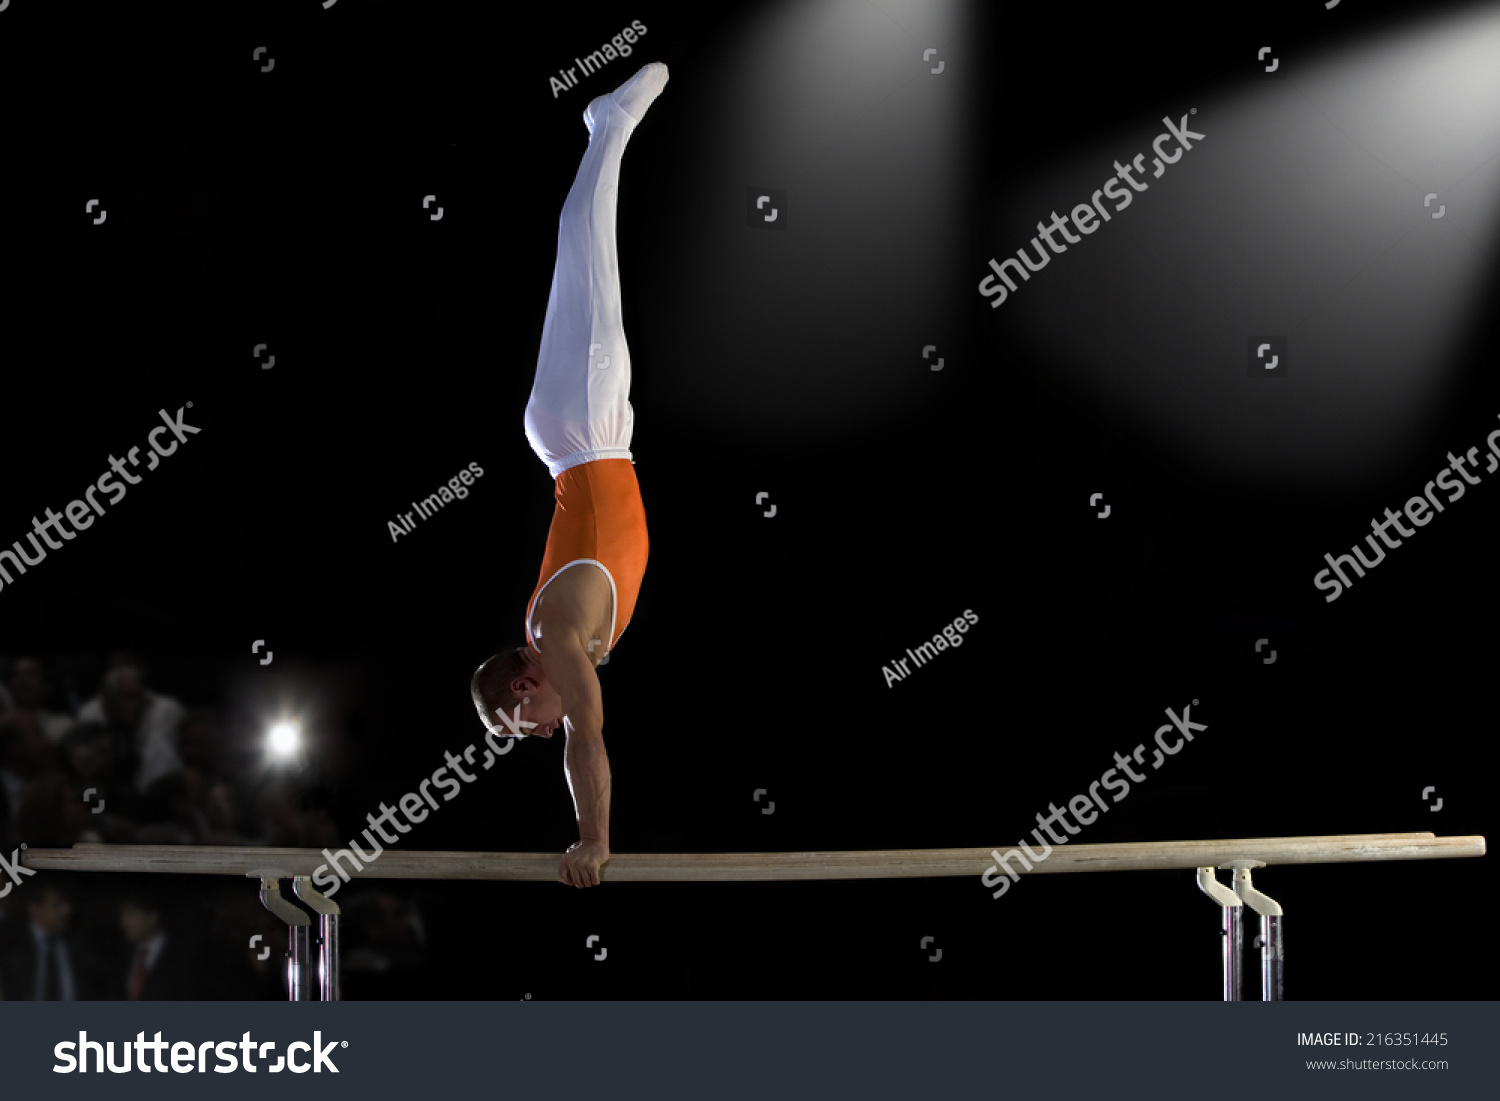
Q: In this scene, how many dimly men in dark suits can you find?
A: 2